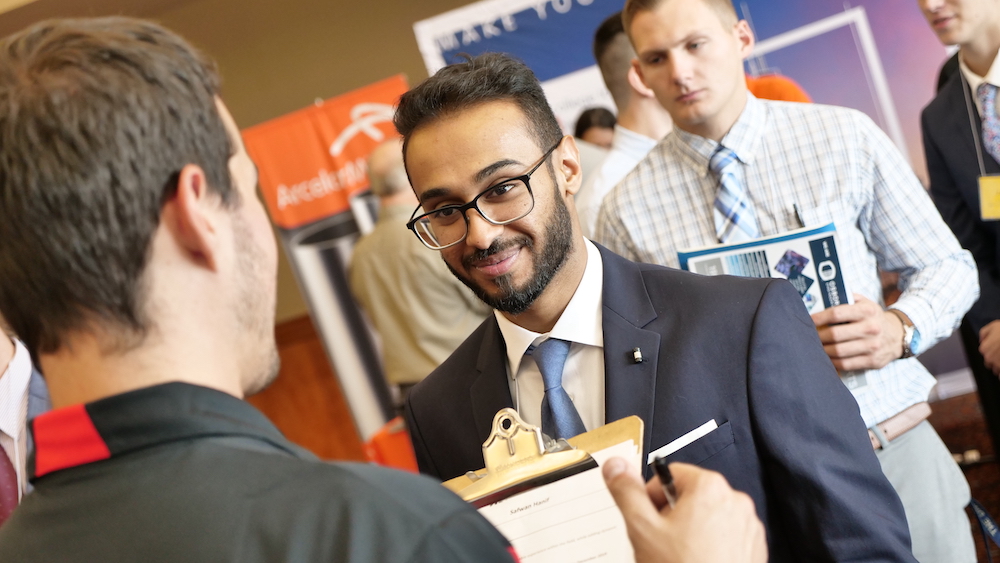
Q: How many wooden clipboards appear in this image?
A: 1